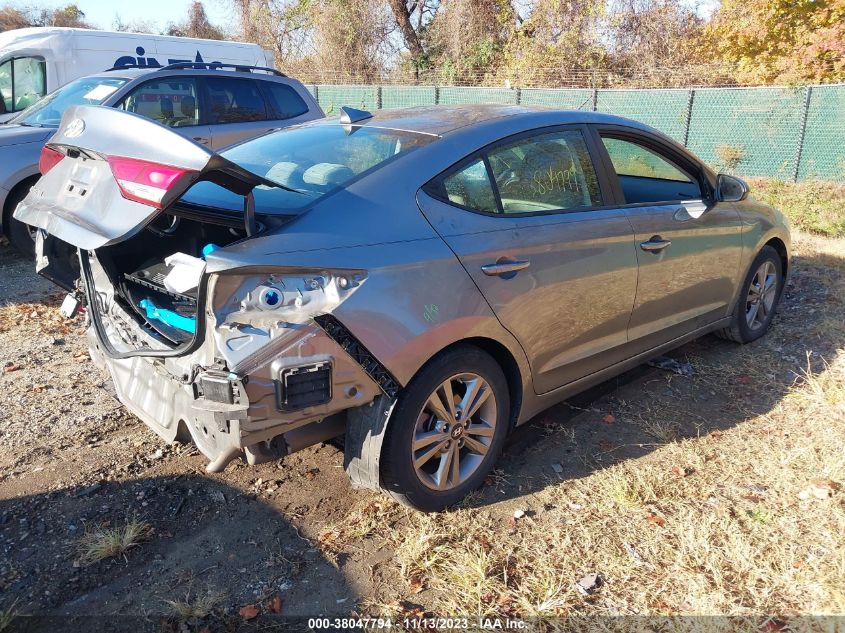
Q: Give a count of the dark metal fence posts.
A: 7